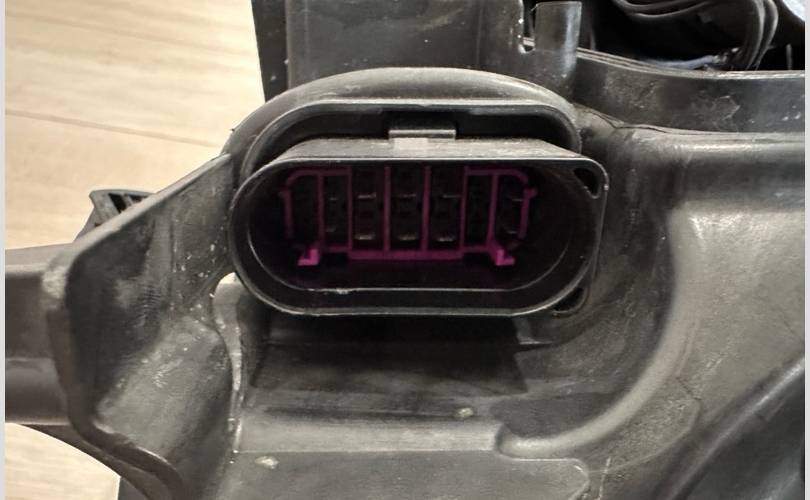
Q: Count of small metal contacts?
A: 10